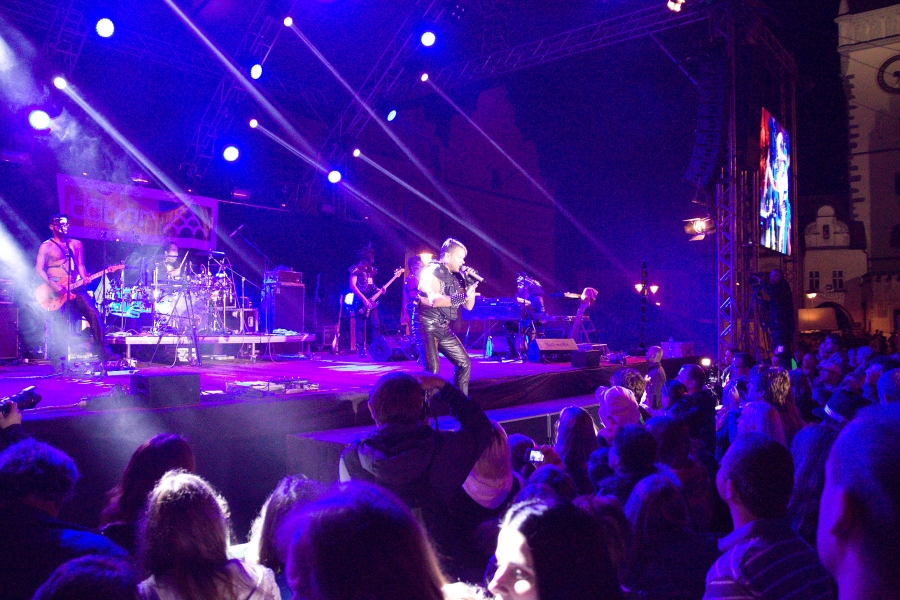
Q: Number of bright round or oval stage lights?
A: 12